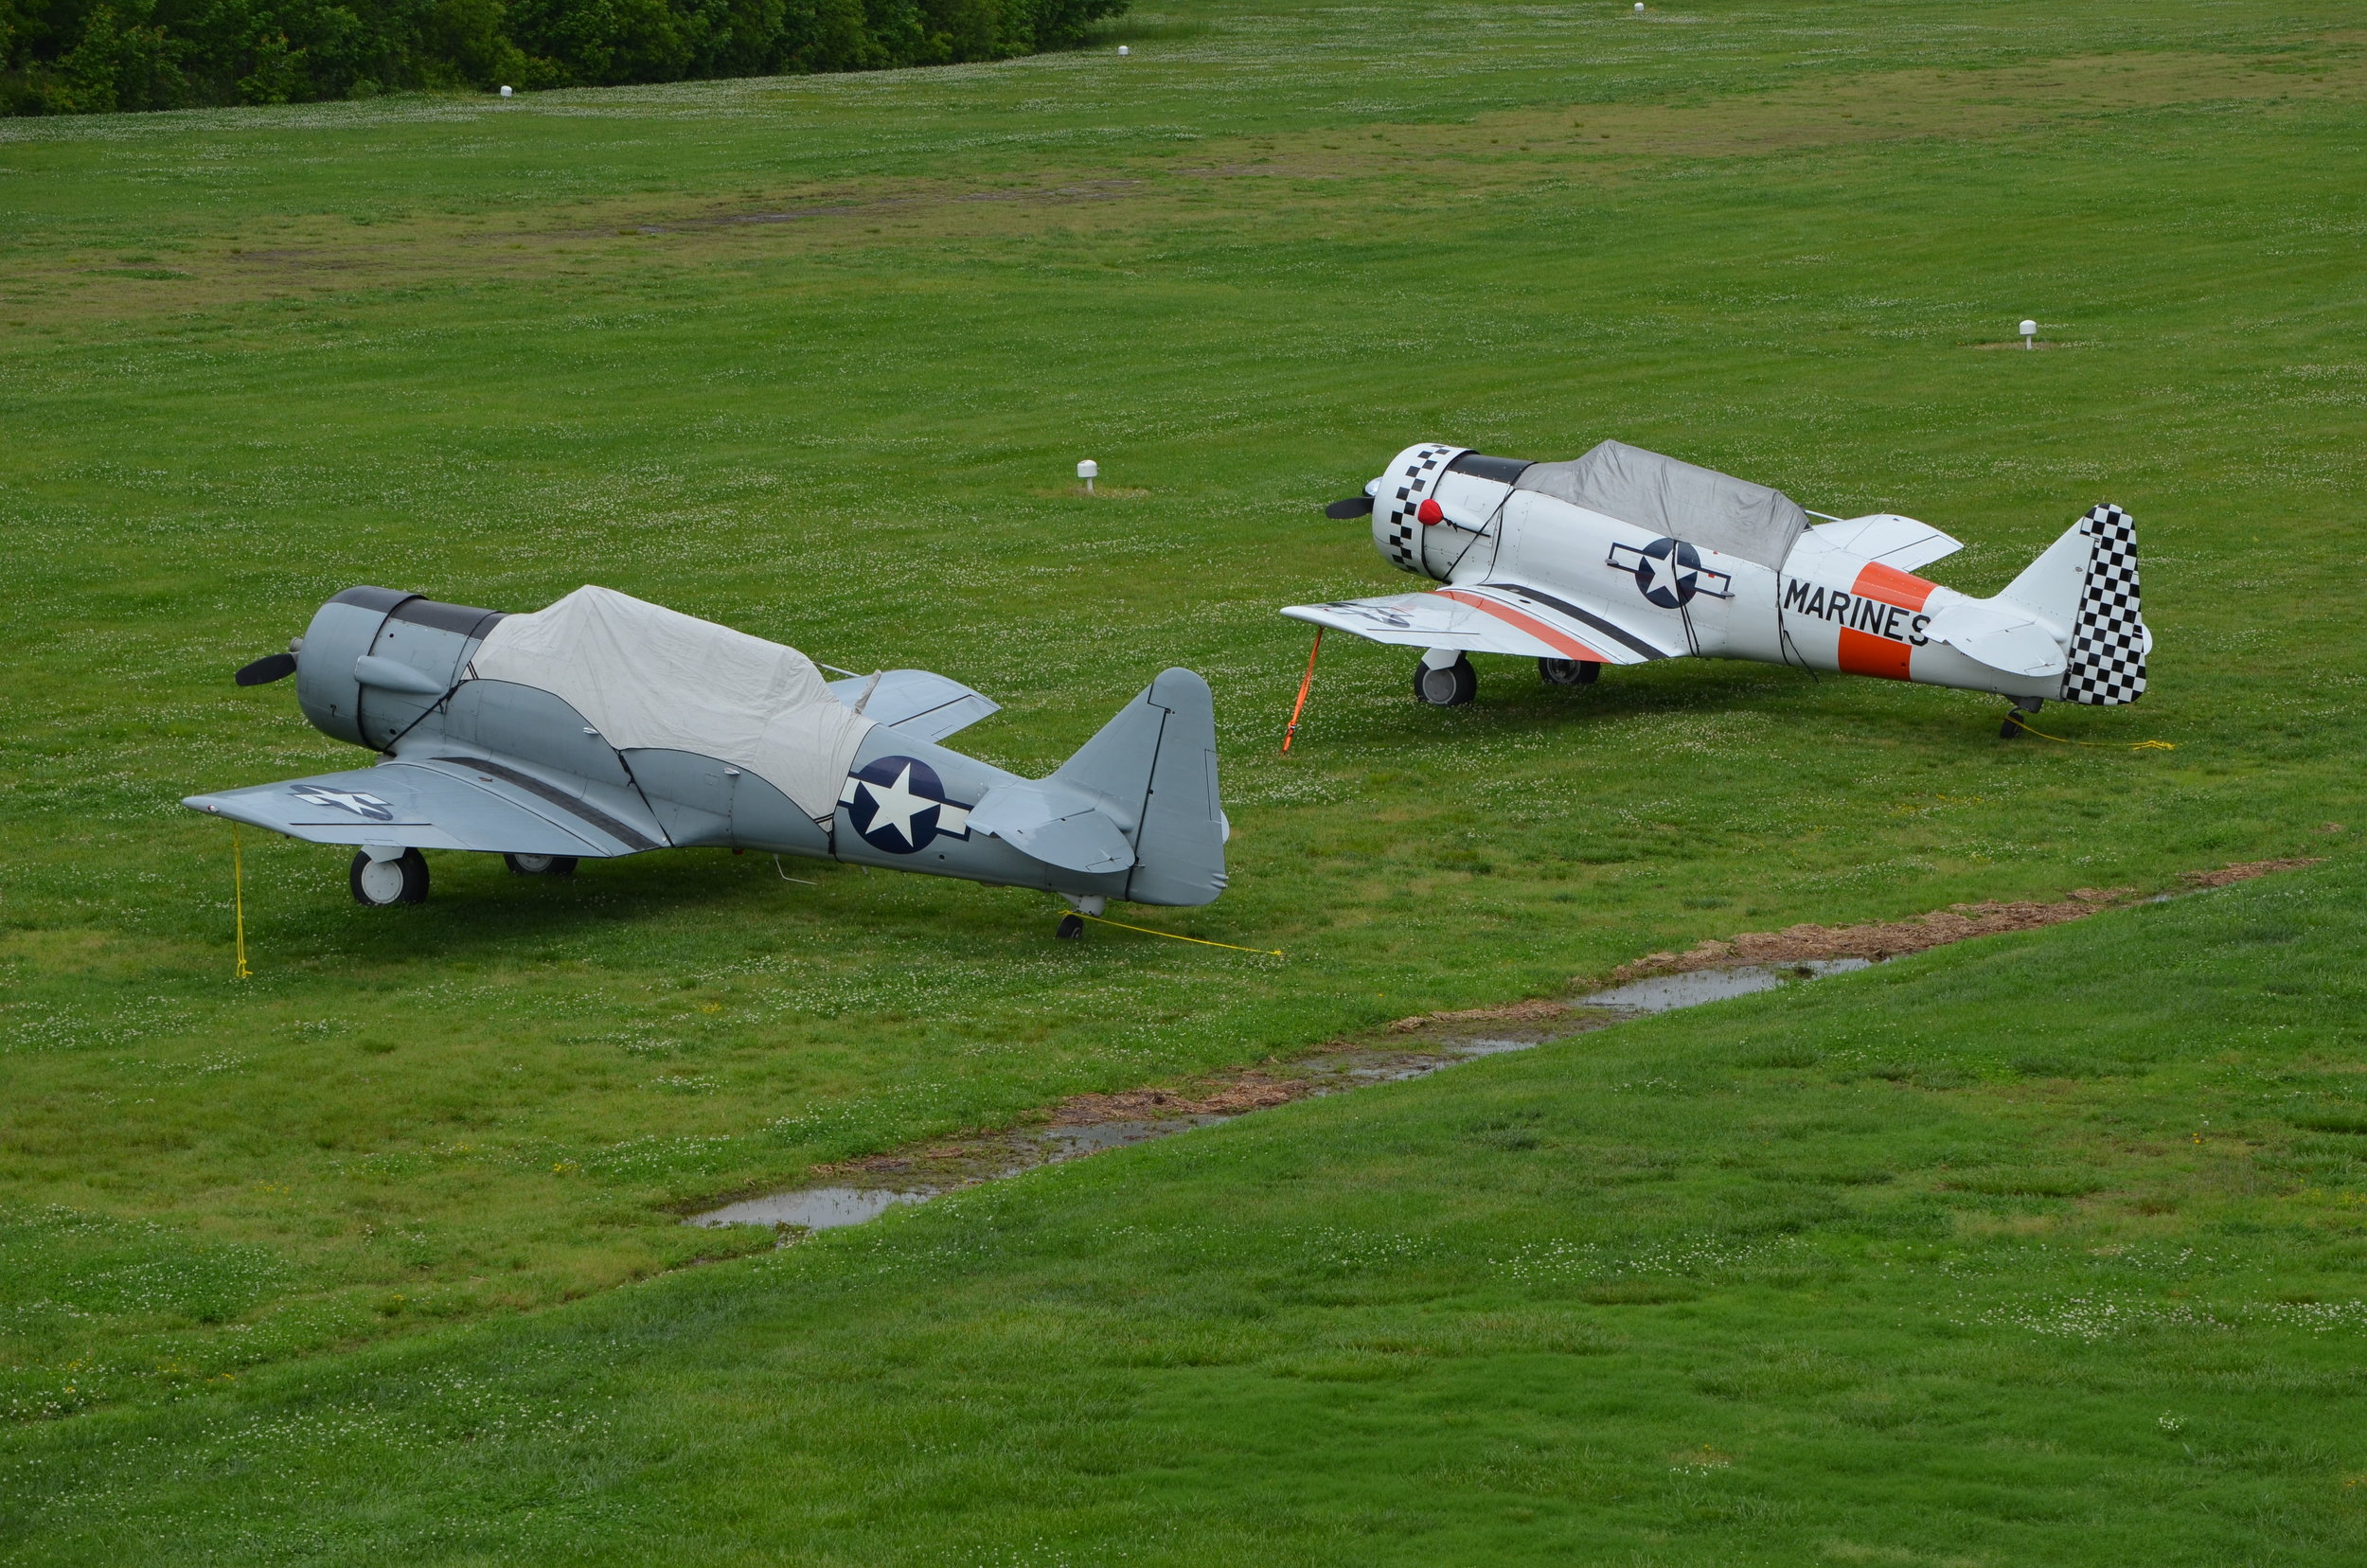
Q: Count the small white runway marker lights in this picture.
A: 5